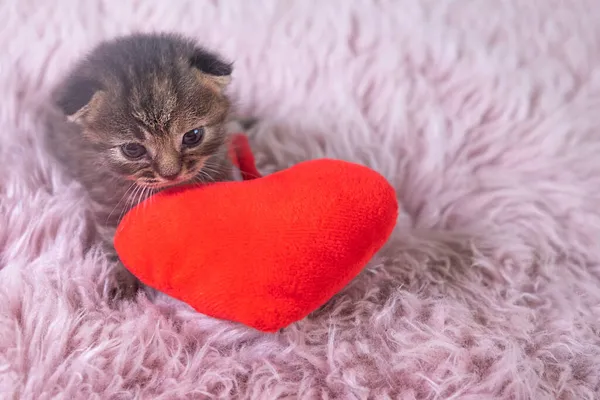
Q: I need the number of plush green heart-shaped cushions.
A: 0